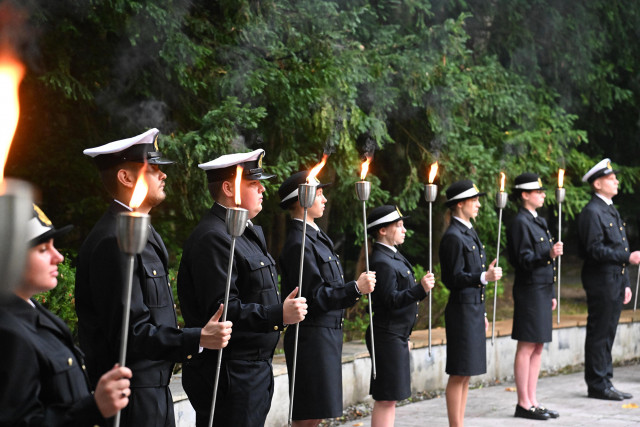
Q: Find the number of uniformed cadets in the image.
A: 8